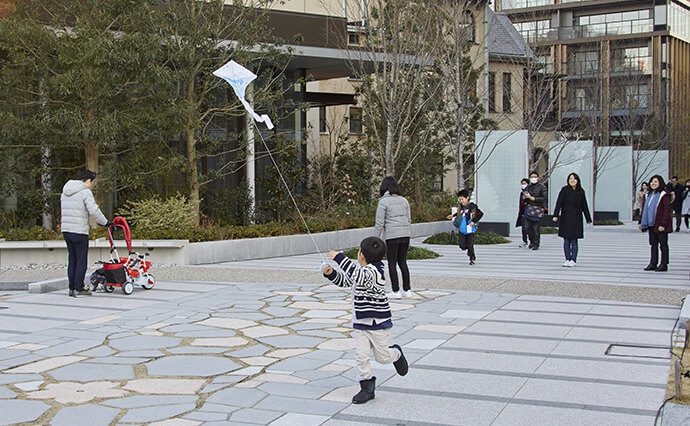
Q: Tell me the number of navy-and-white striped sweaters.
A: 1